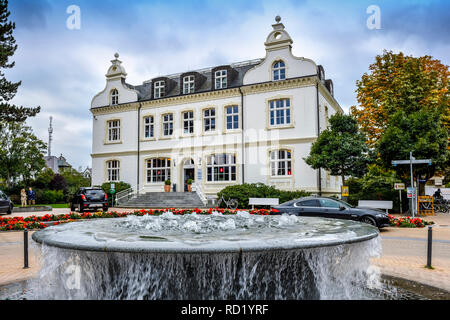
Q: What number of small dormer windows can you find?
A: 3